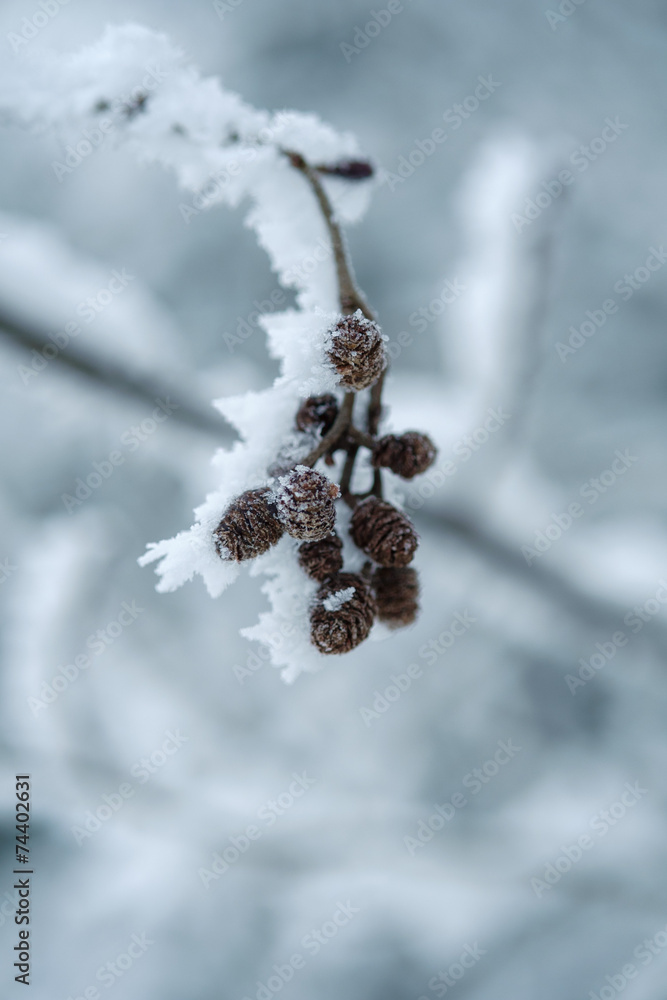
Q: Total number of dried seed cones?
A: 9